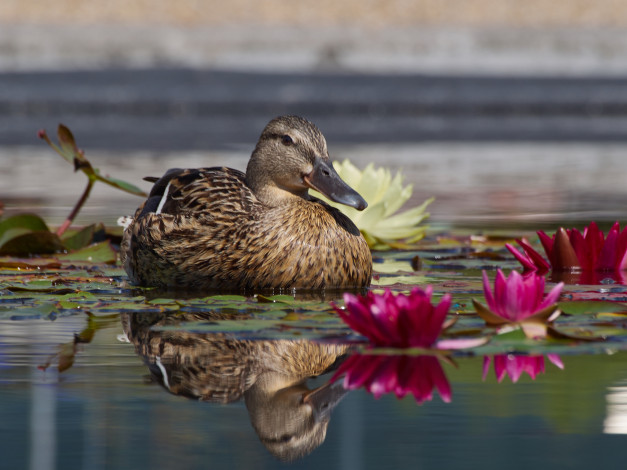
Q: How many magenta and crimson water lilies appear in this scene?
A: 3